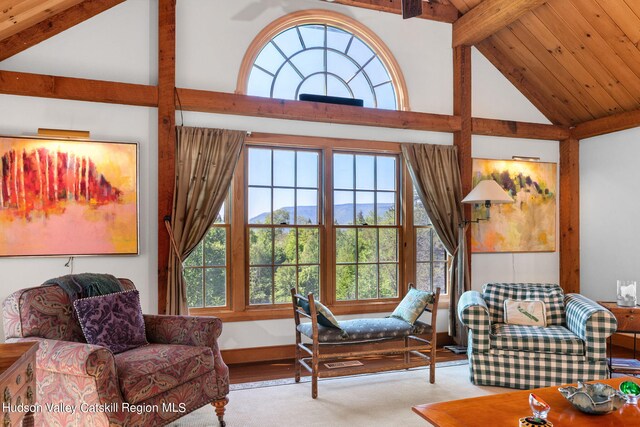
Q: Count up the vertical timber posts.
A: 3